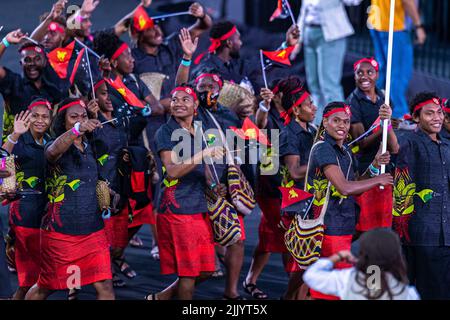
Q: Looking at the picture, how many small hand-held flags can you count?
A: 9